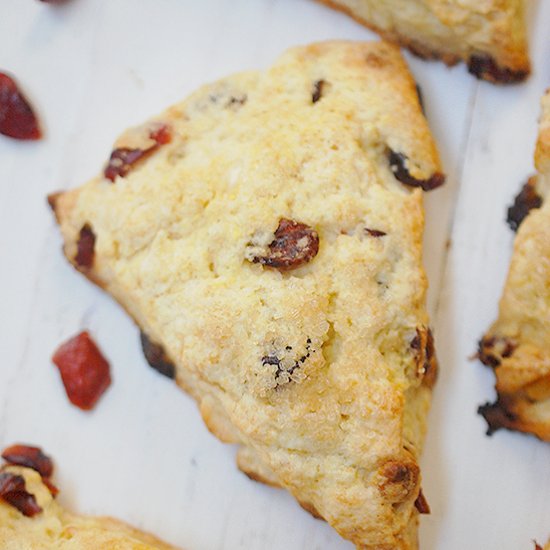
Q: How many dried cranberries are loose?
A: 2